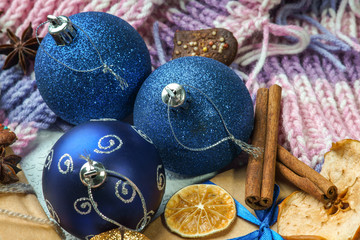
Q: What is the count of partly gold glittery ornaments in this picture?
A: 1